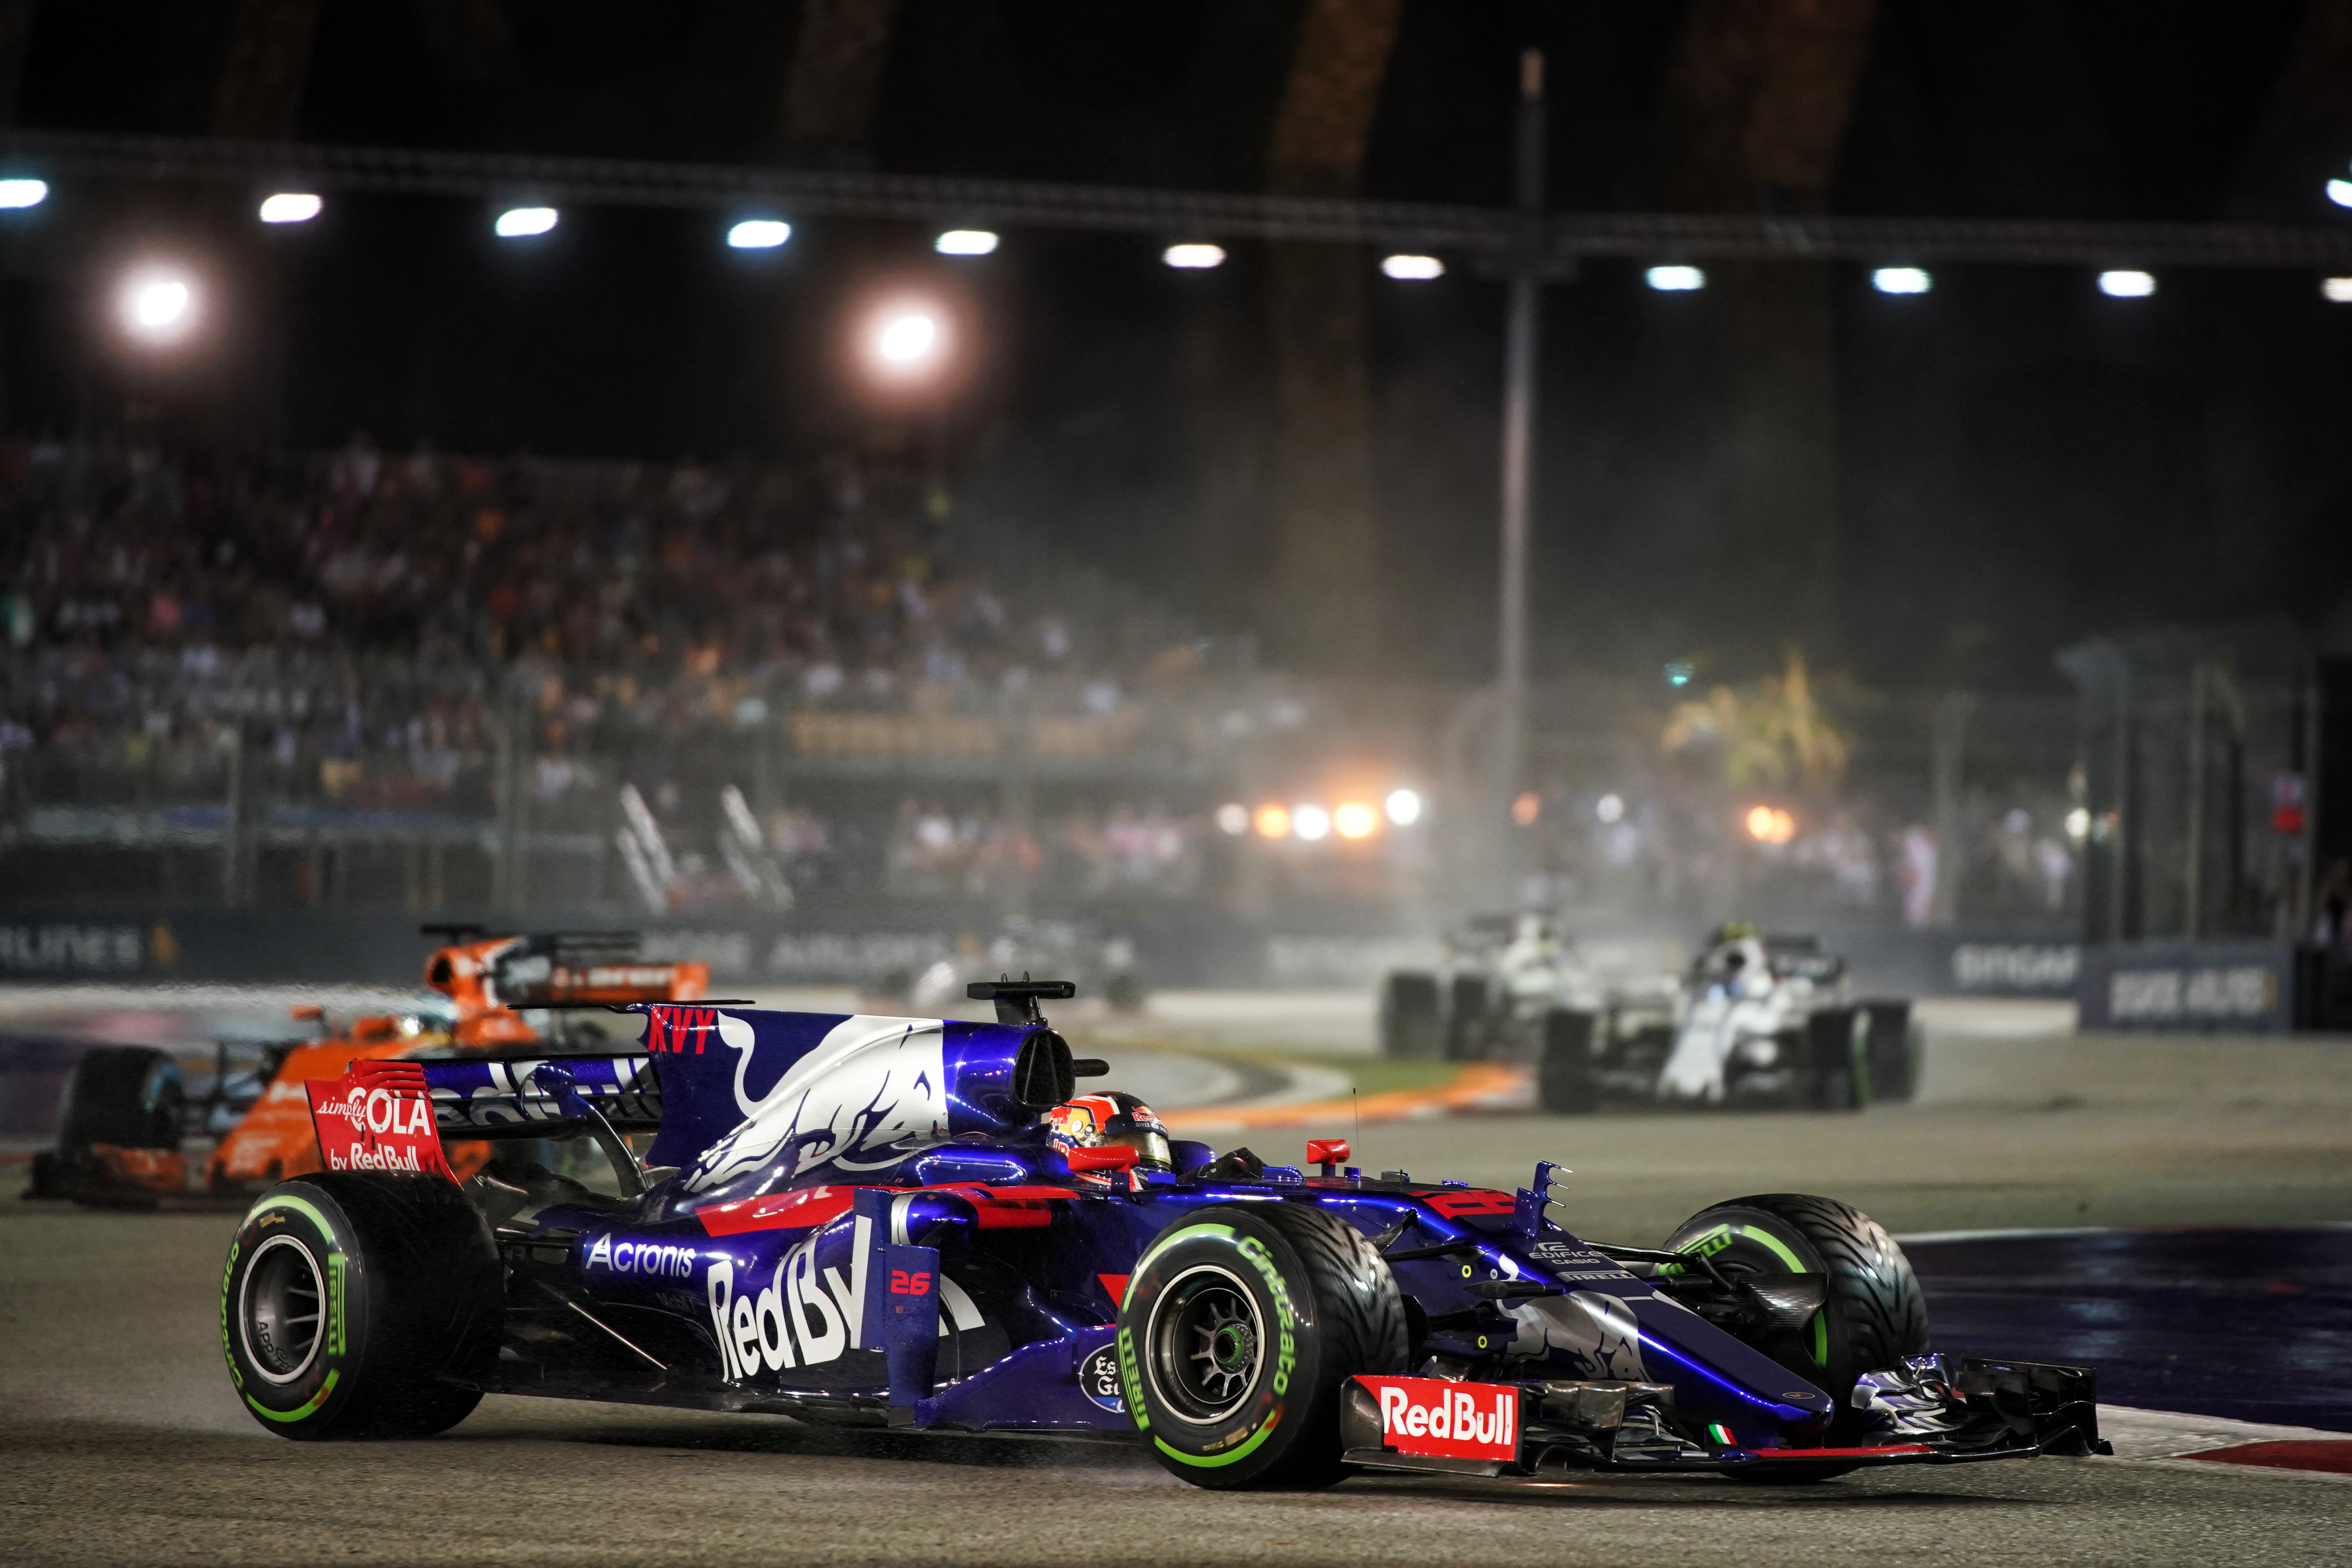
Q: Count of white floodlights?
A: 14